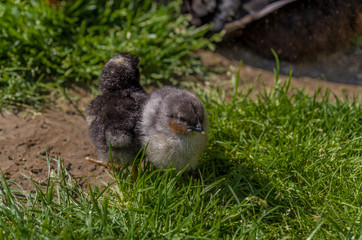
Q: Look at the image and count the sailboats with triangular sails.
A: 0